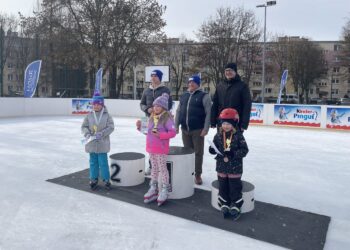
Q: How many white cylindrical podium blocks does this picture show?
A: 3